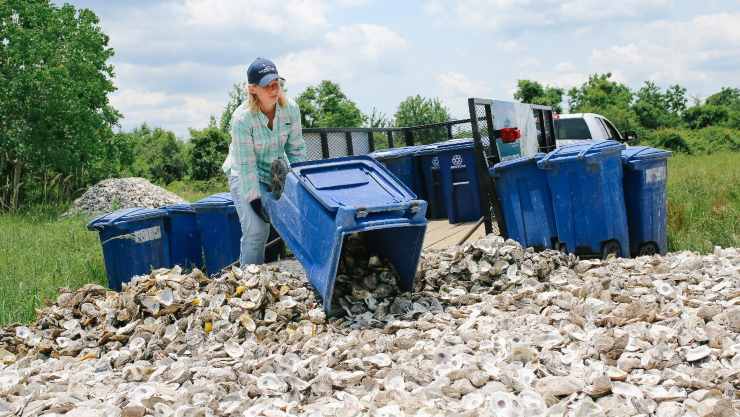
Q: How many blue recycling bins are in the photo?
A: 10